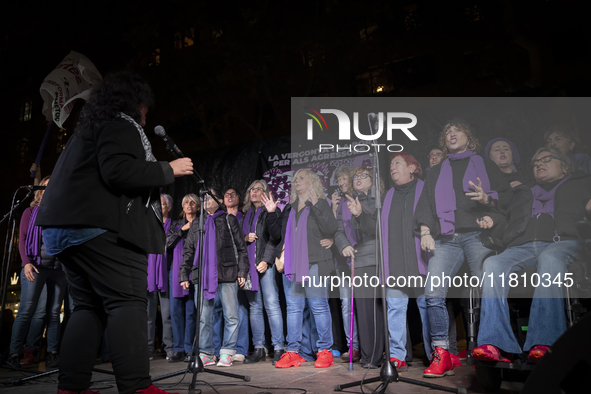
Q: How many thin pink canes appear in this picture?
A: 1